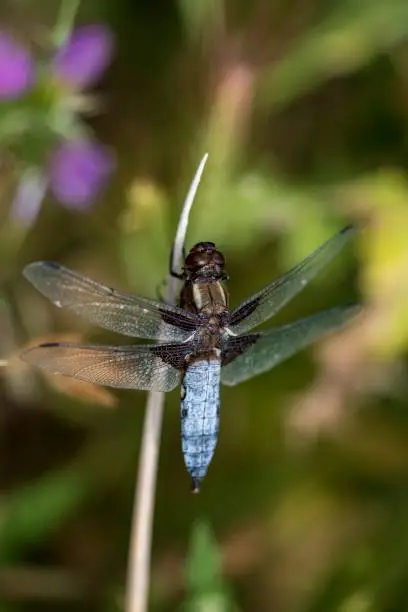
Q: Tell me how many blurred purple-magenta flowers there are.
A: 3